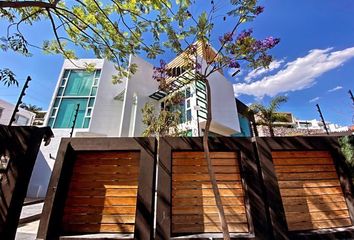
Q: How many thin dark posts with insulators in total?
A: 4